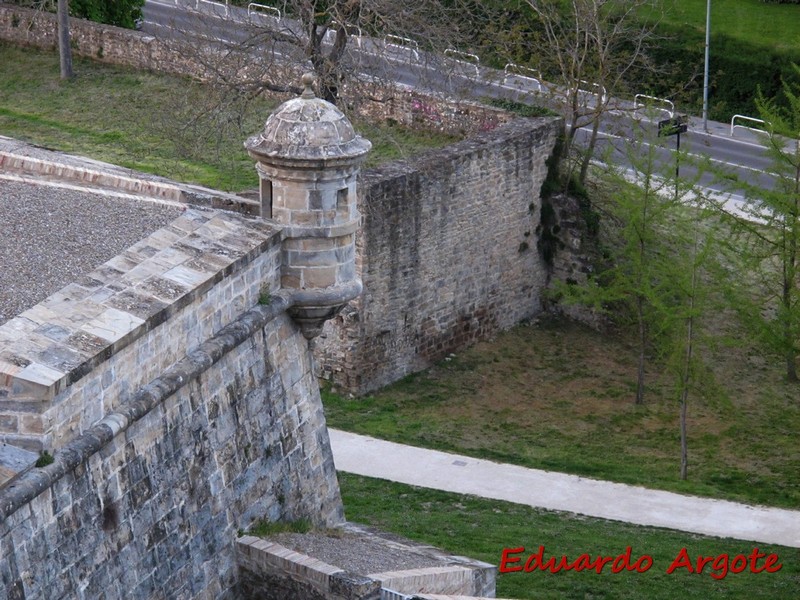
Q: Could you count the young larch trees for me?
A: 3